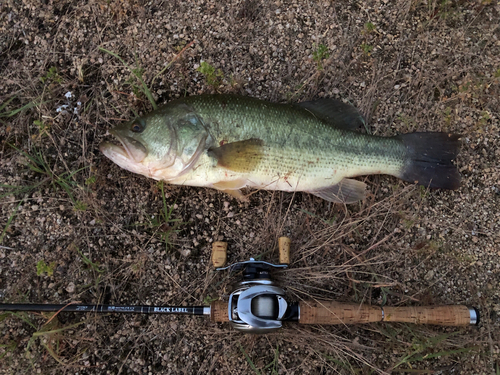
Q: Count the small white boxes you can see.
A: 0